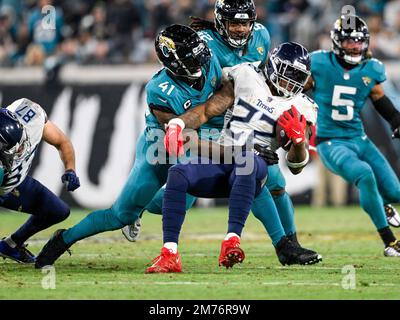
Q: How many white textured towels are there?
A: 0